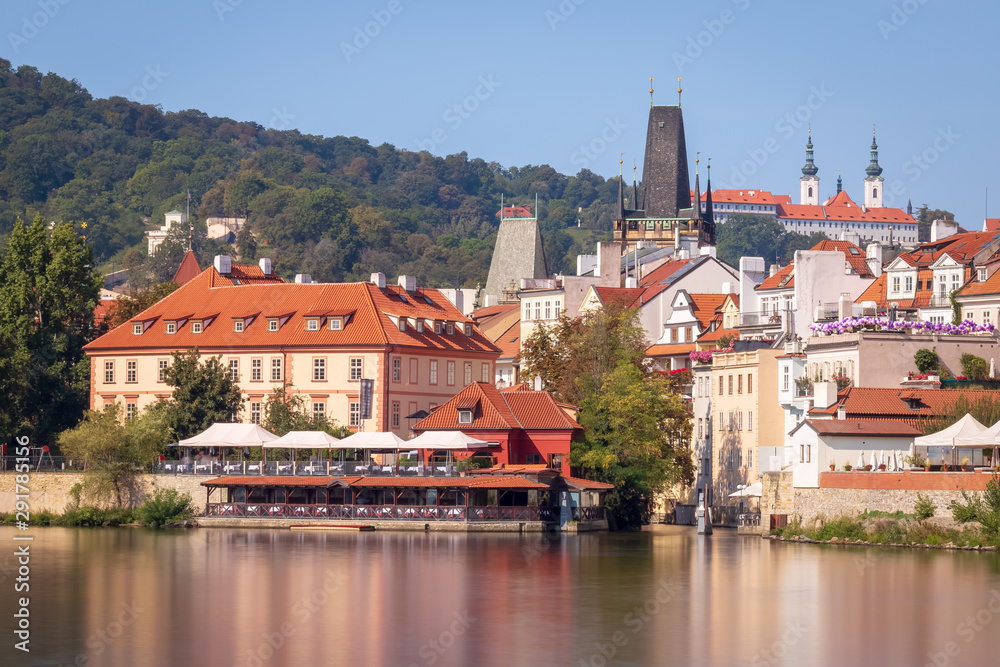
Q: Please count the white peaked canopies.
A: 6